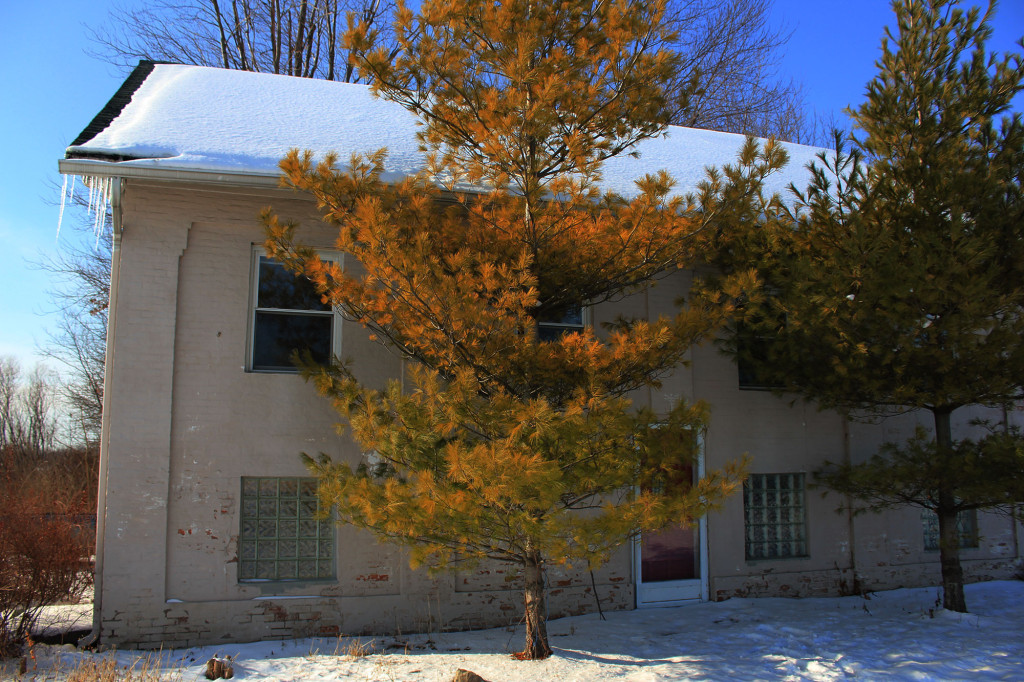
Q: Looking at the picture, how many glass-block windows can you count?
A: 3